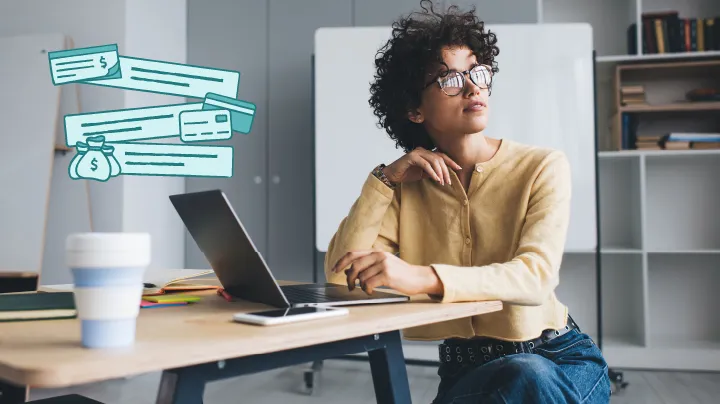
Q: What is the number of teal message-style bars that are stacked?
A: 3